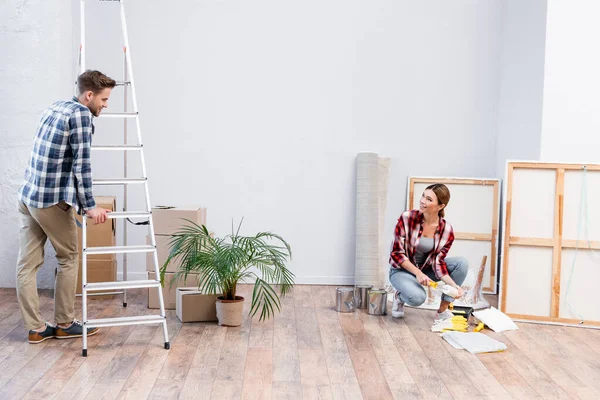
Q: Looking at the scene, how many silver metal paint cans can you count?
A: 3